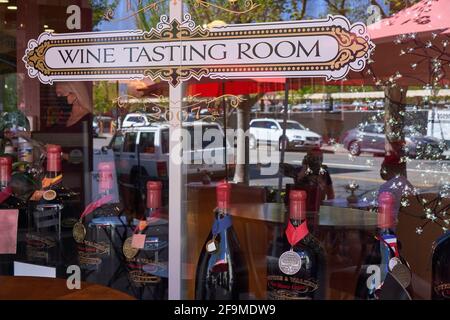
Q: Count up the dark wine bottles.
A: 8